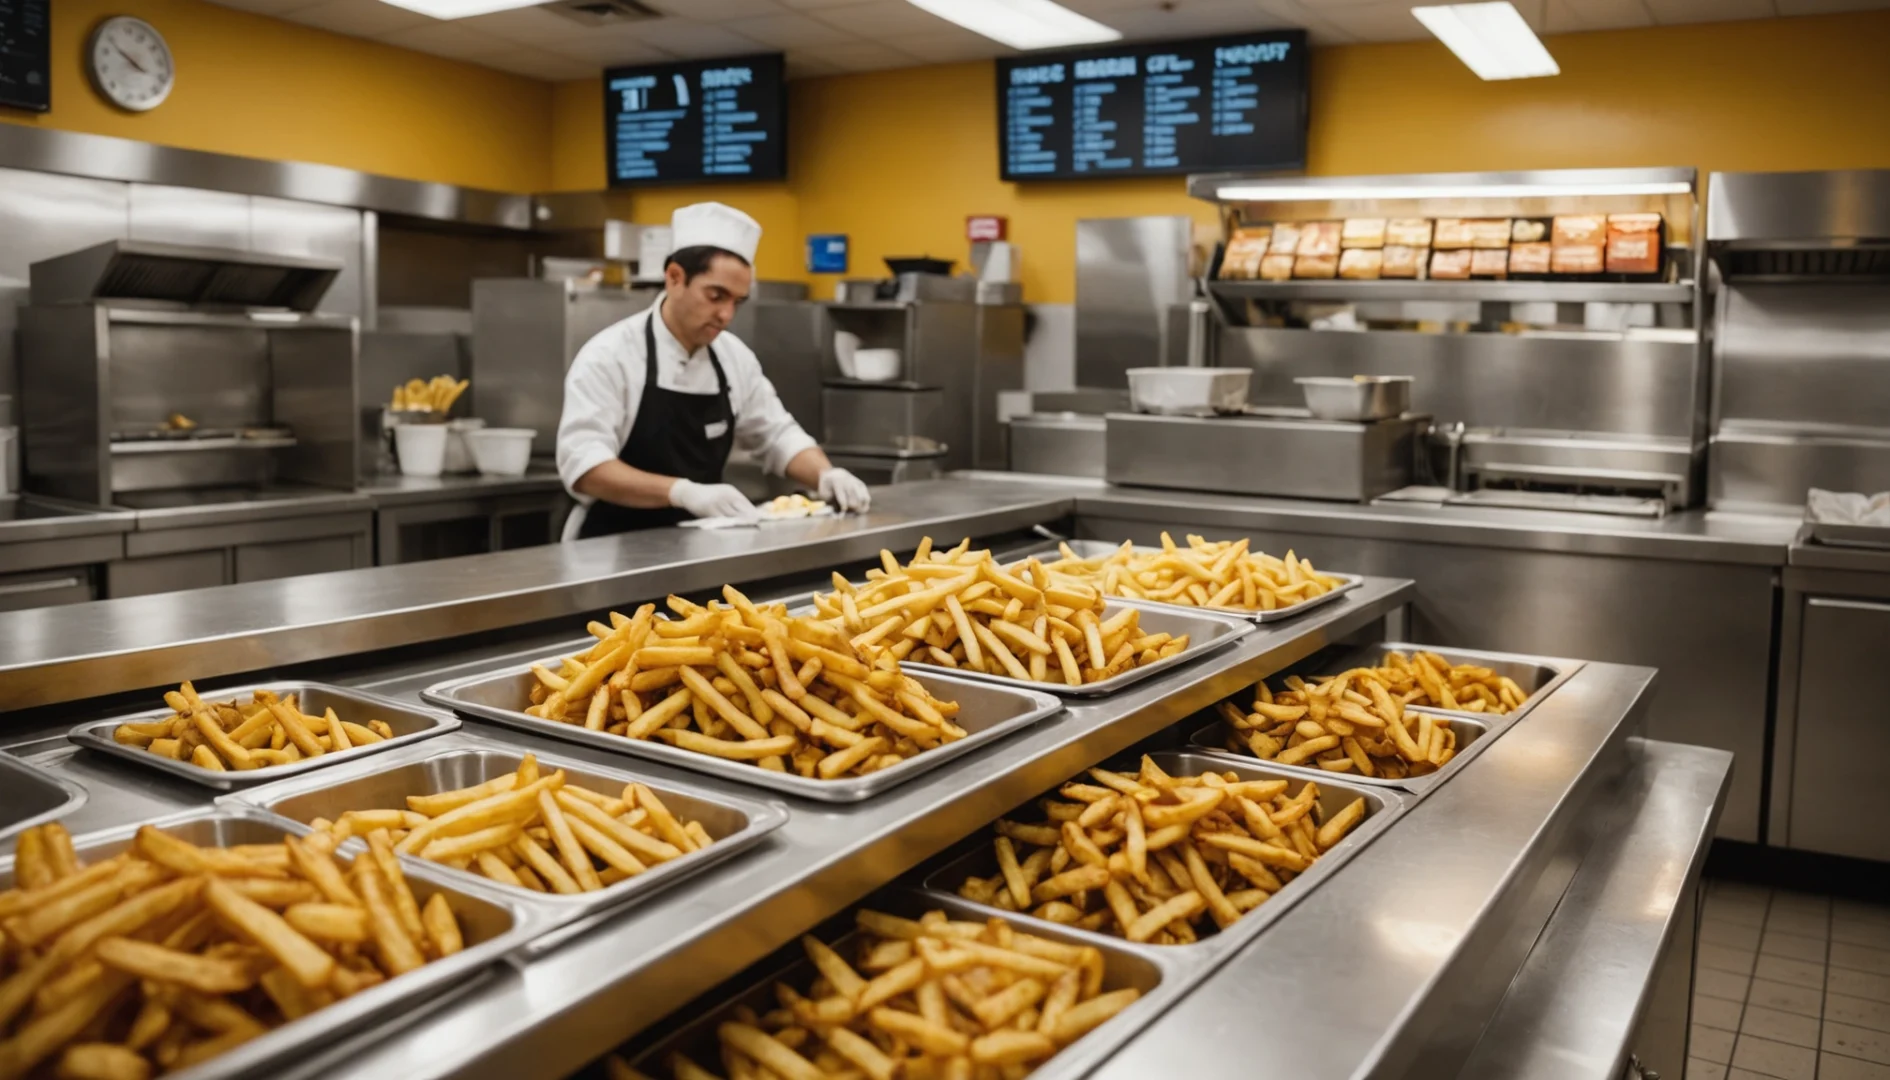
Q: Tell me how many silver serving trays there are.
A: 11